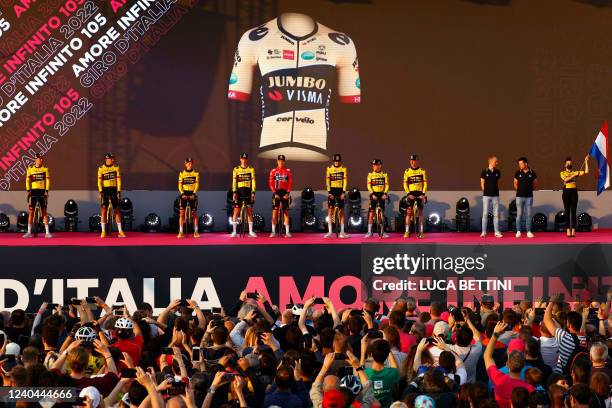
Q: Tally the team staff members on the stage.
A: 2